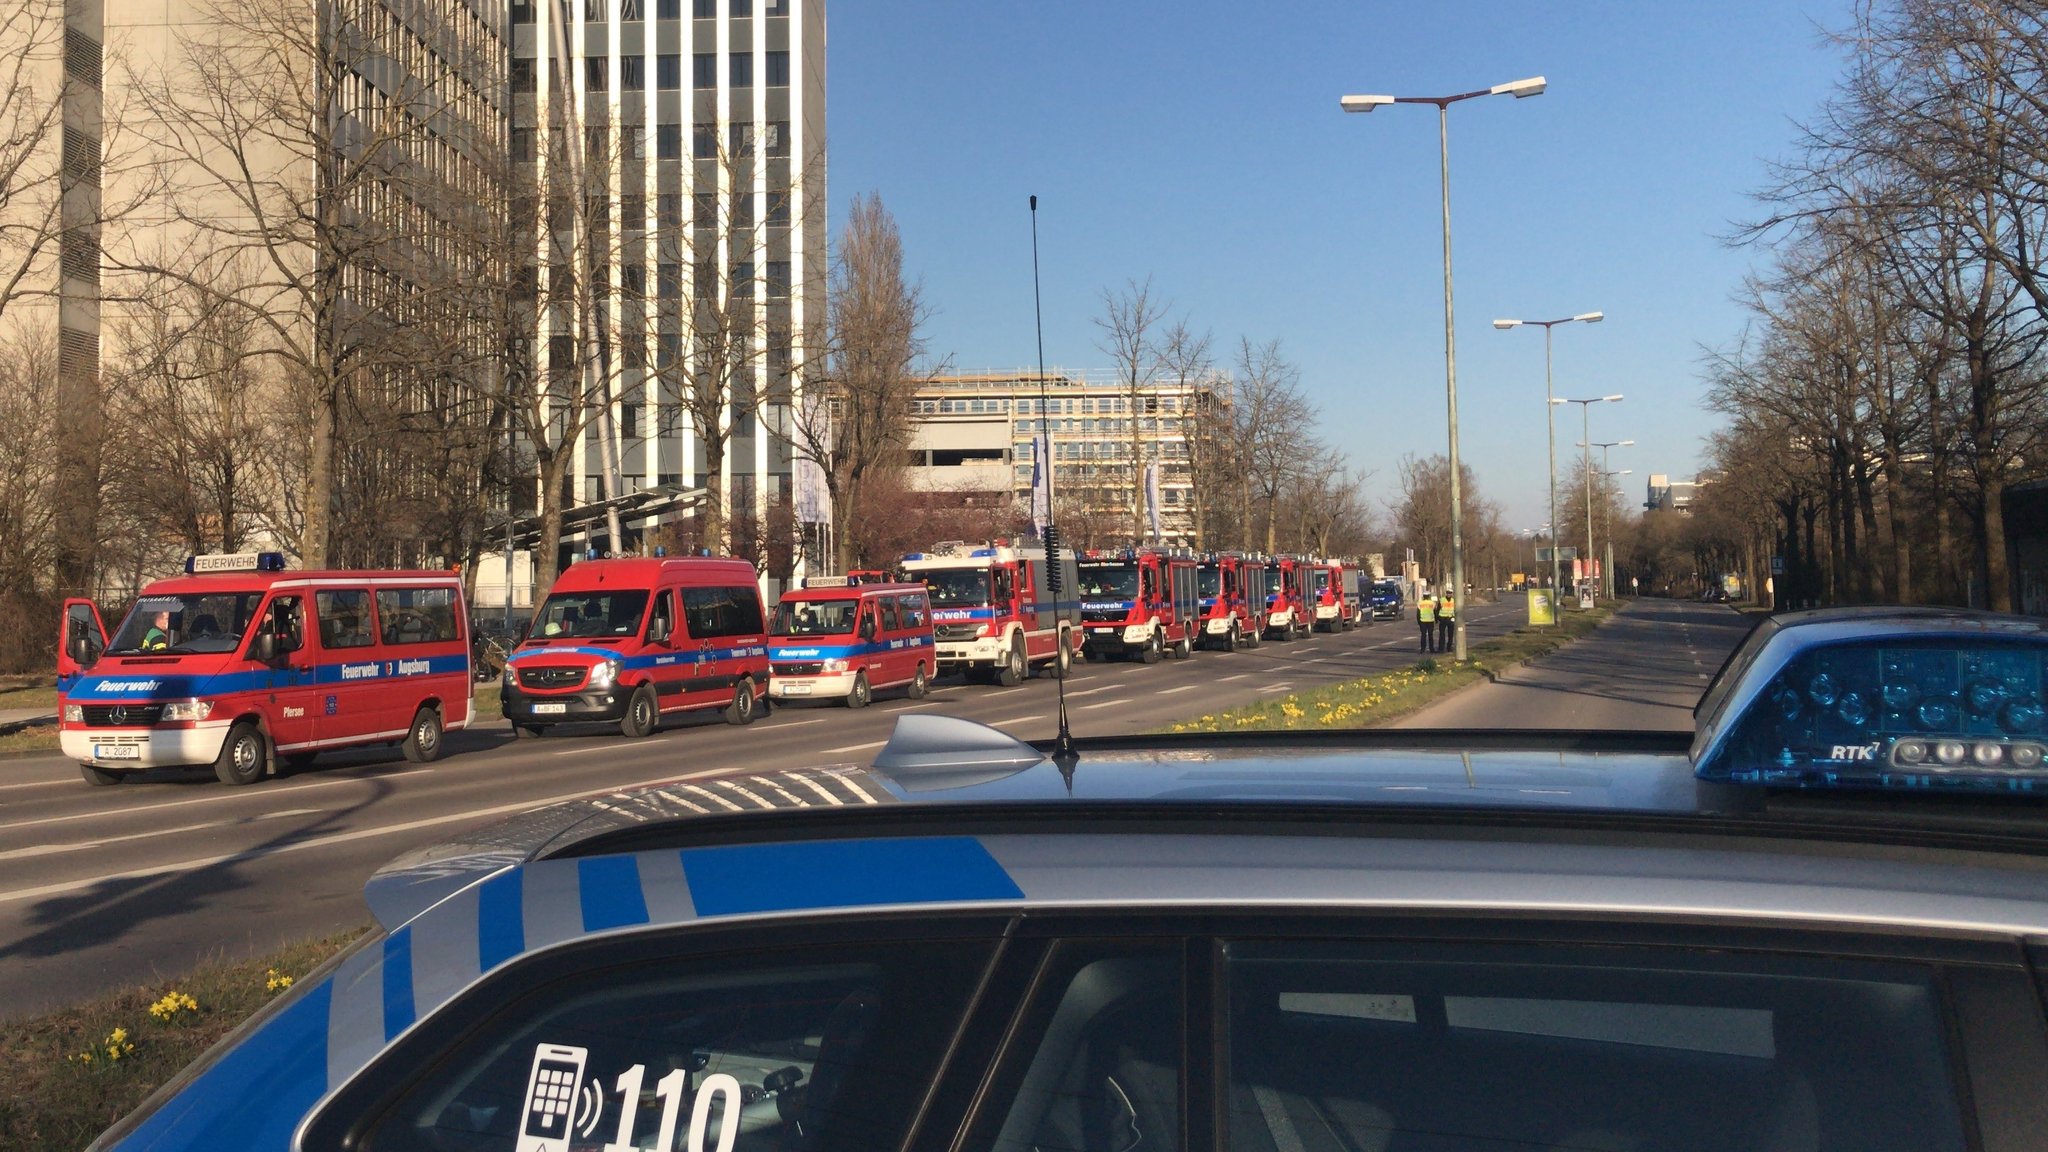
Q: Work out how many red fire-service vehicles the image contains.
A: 8